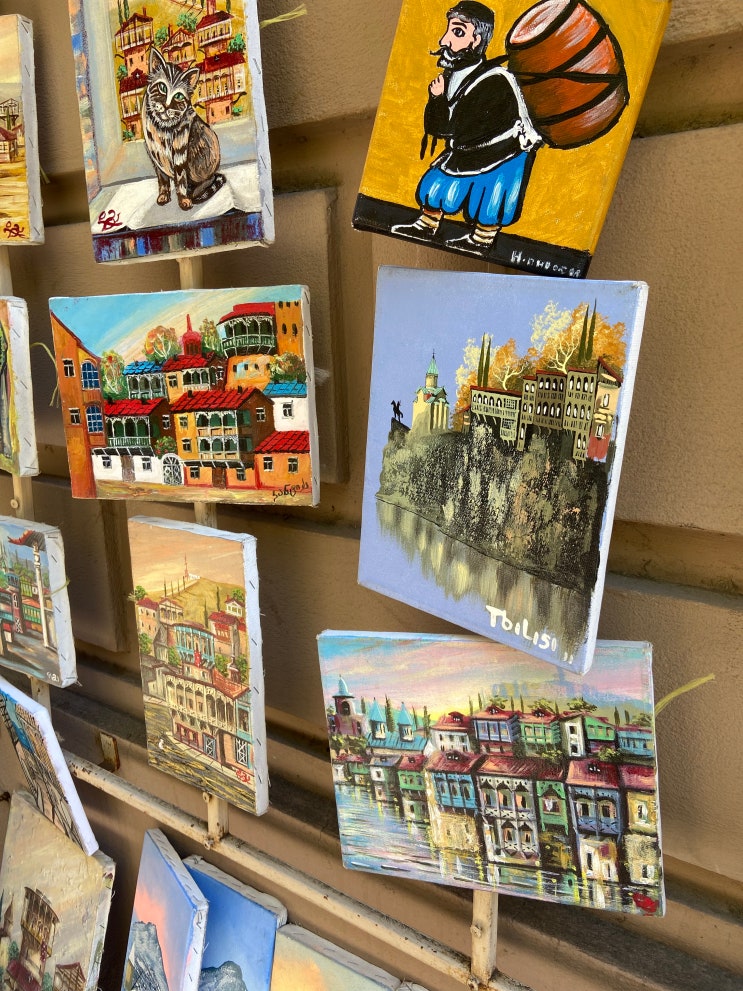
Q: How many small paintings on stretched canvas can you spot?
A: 14